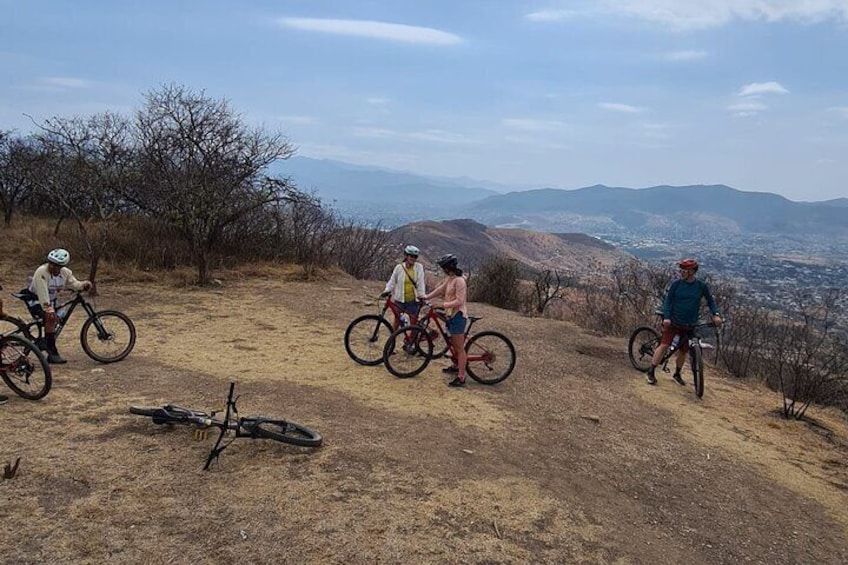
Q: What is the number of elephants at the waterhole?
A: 0